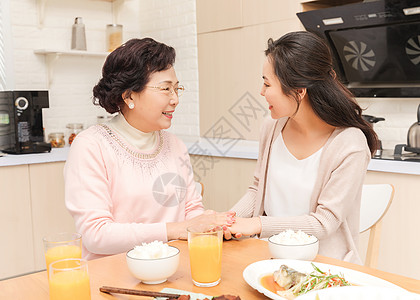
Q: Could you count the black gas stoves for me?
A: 1